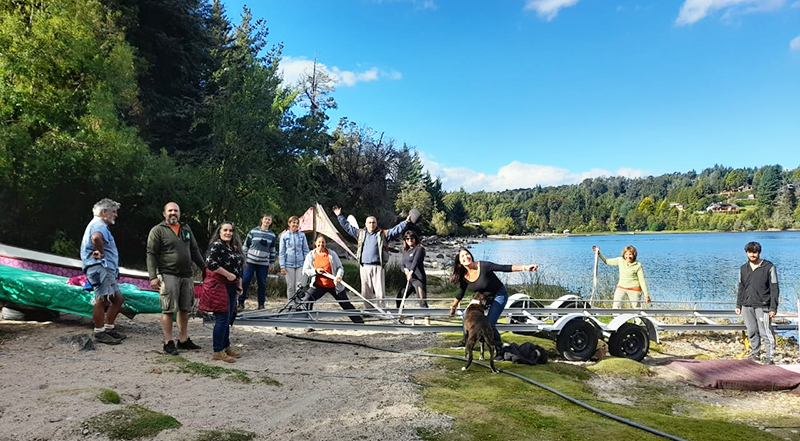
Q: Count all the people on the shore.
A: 11